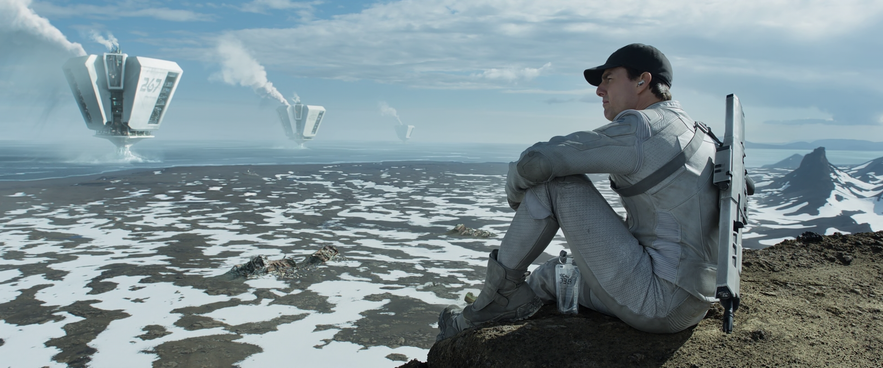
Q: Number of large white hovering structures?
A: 3